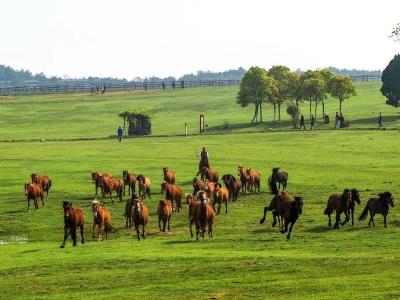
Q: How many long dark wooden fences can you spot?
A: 1